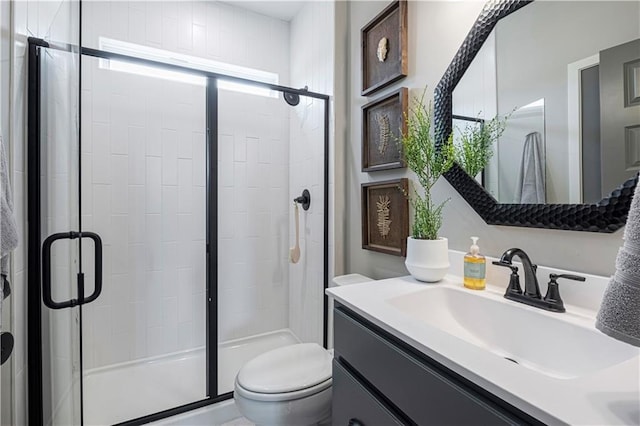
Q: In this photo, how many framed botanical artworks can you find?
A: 3